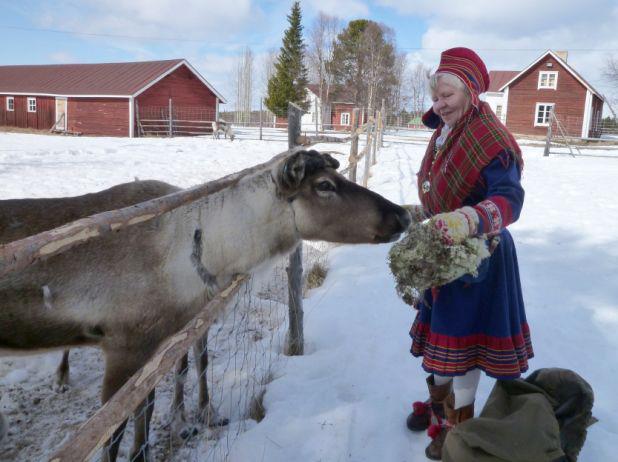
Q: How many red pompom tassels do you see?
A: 2